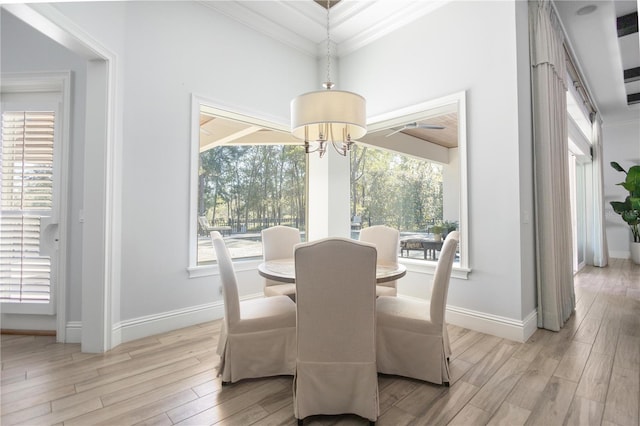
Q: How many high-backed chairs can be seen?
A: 5